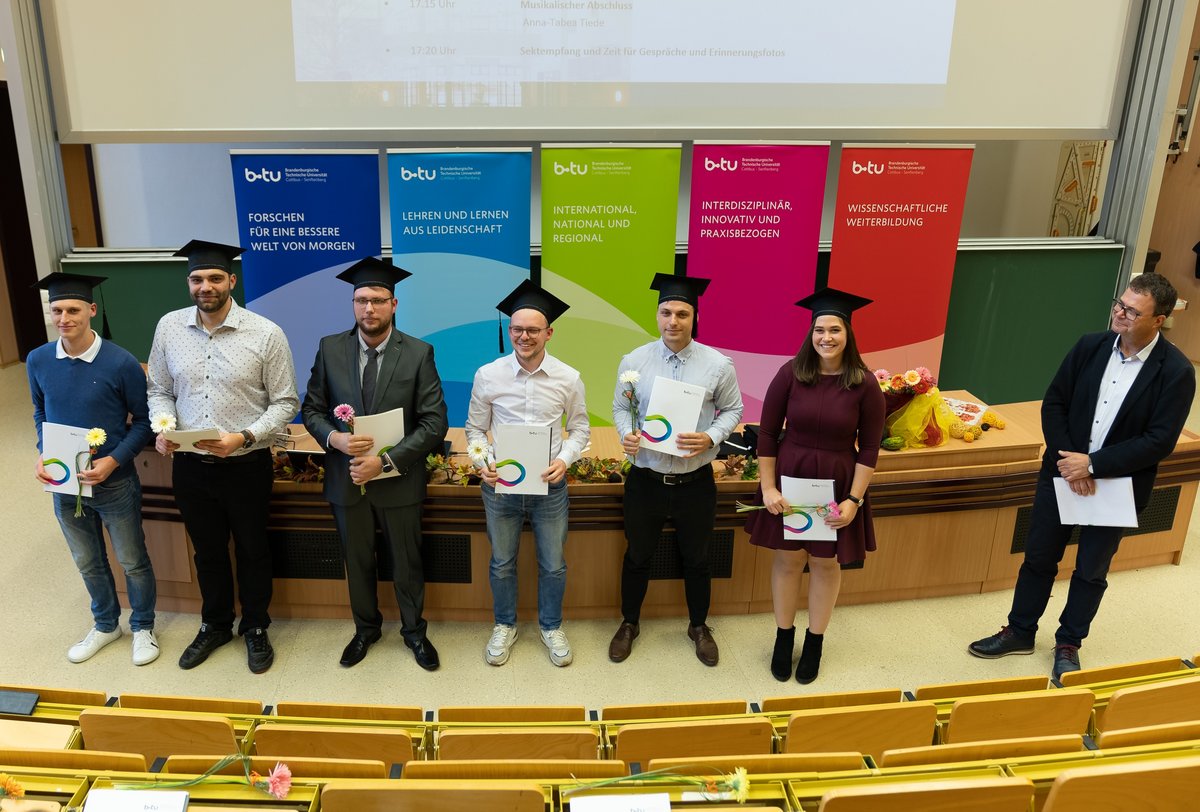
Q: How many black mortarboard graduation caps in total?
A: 6